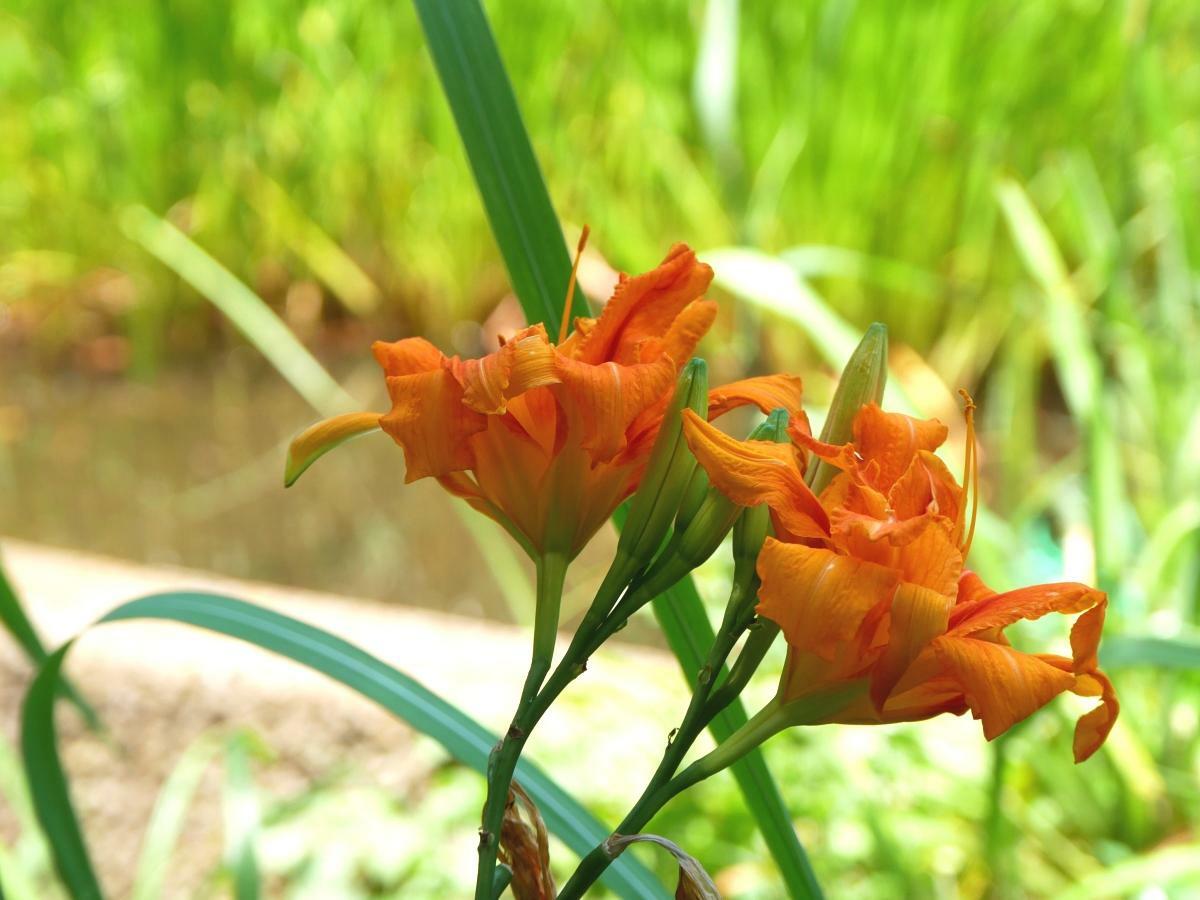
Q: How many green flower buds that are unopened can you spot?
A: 5